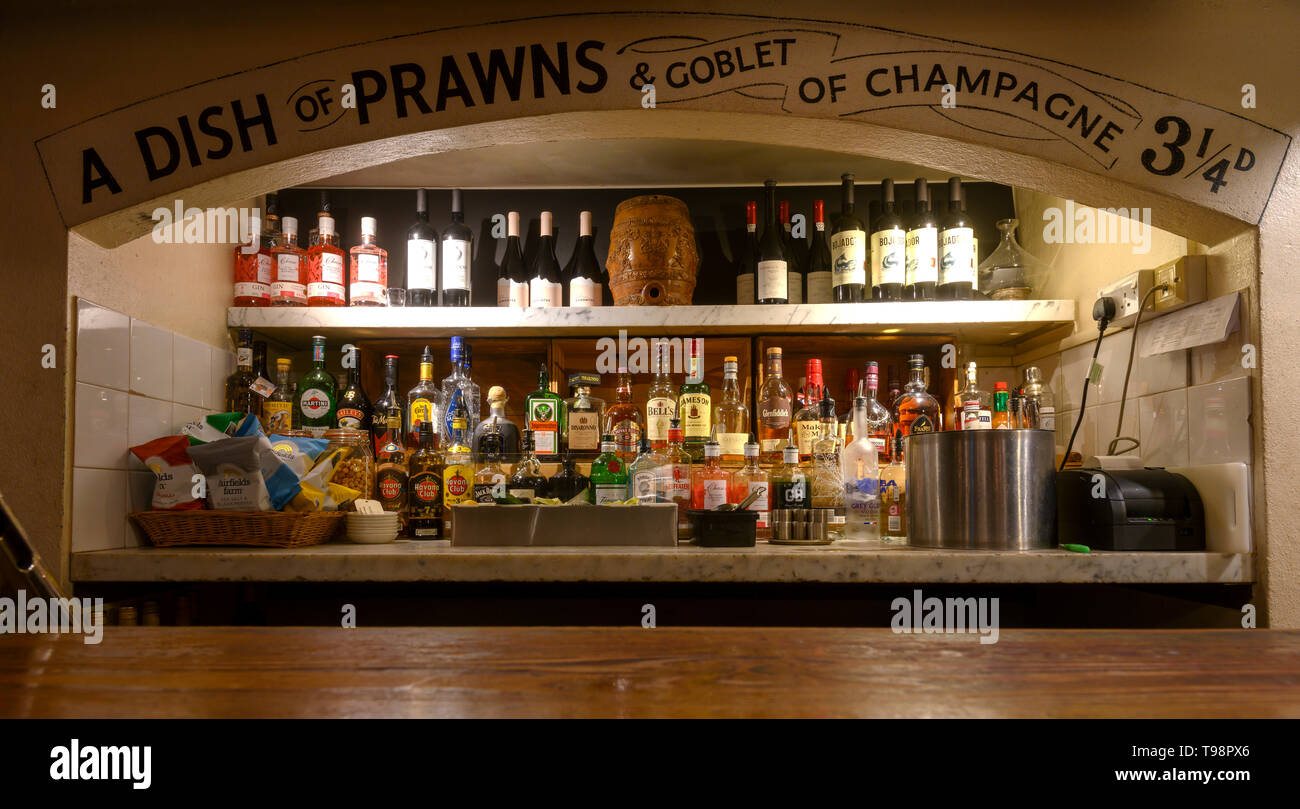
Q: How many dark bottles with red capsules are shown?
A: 3